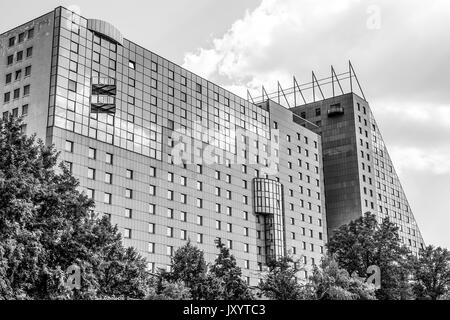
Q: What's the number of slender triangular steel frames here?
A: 7